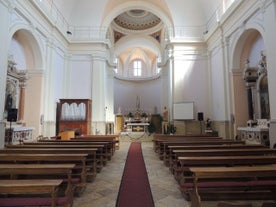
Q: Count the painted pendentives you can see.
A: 2